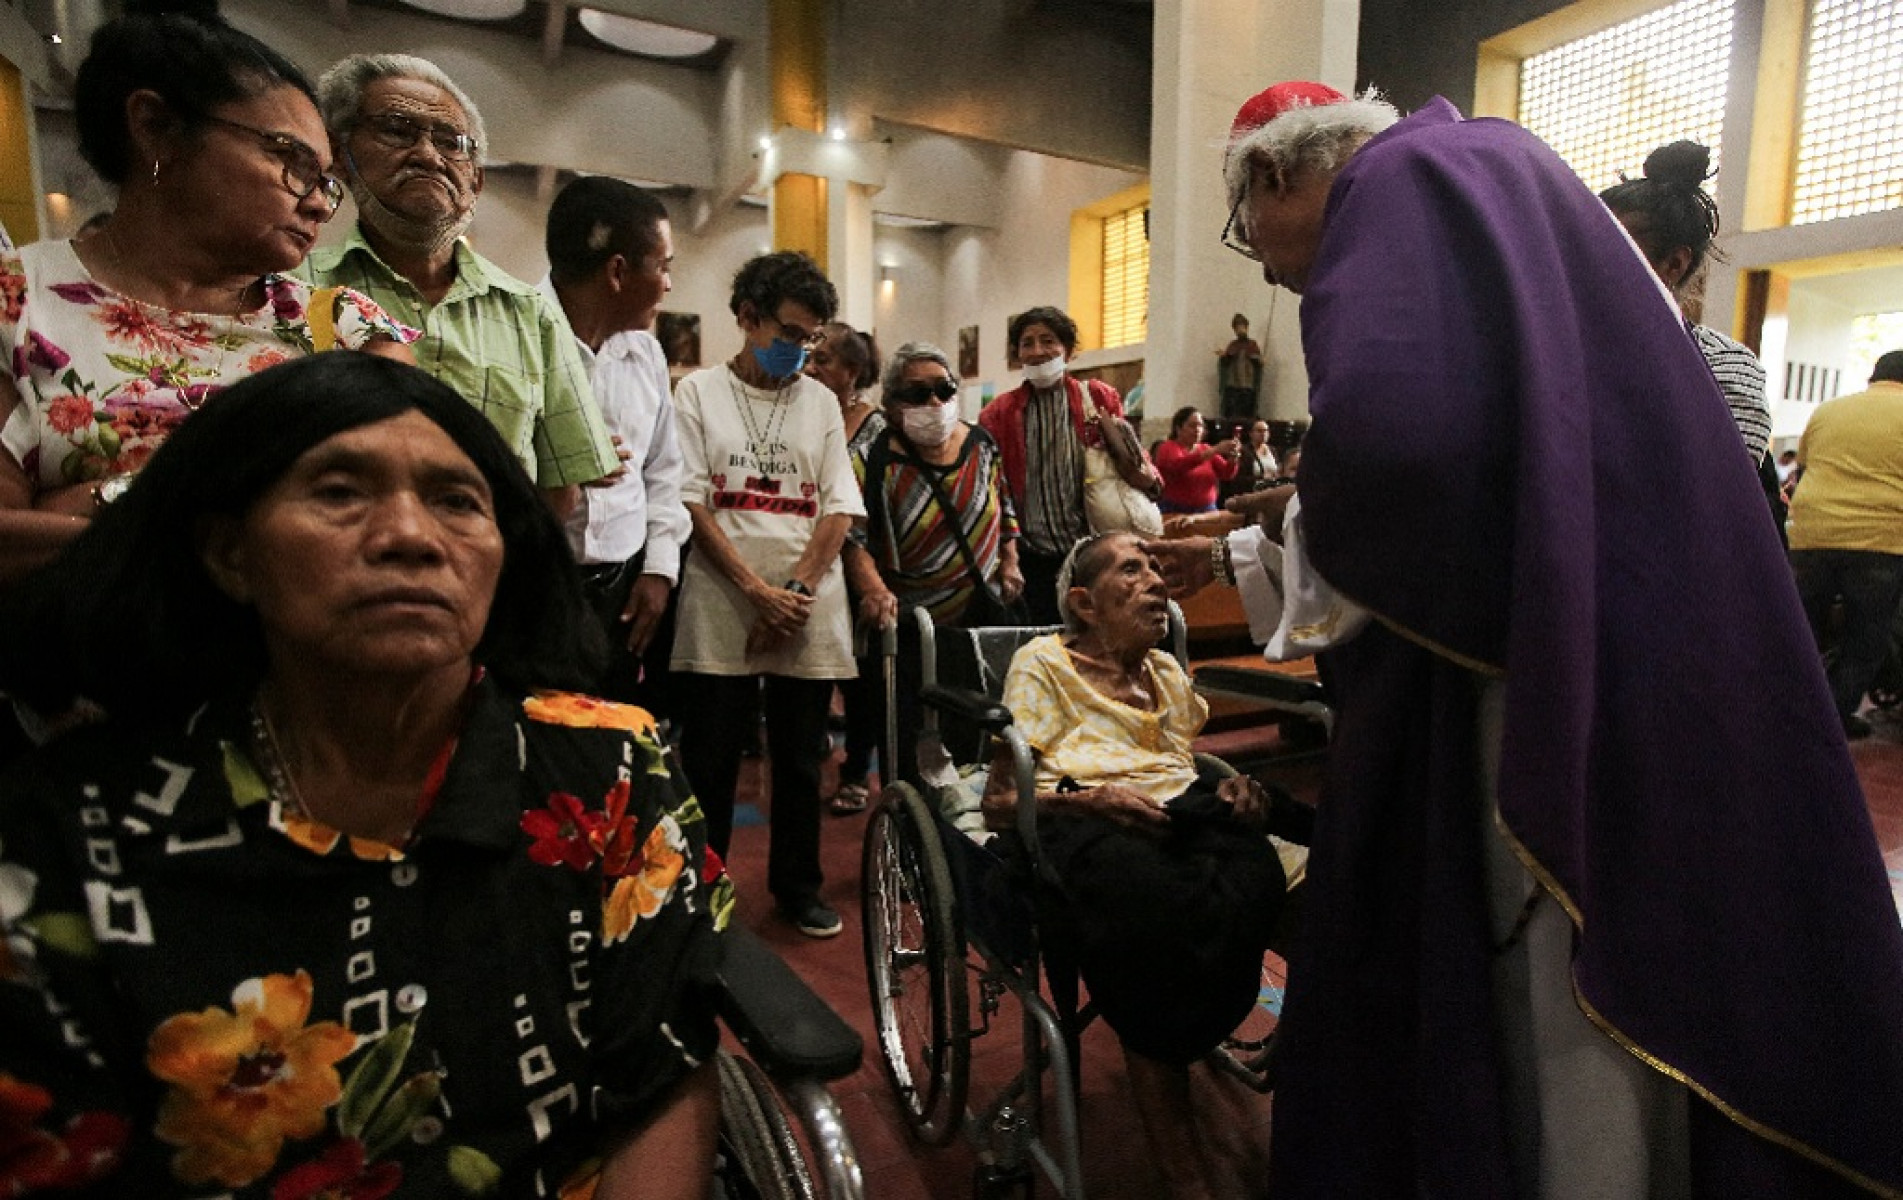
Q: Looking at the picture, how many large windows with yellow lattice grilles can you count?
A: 3